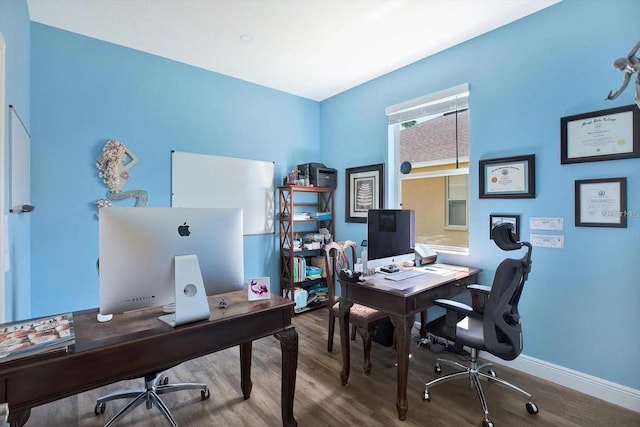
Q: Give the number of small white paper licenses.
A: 2